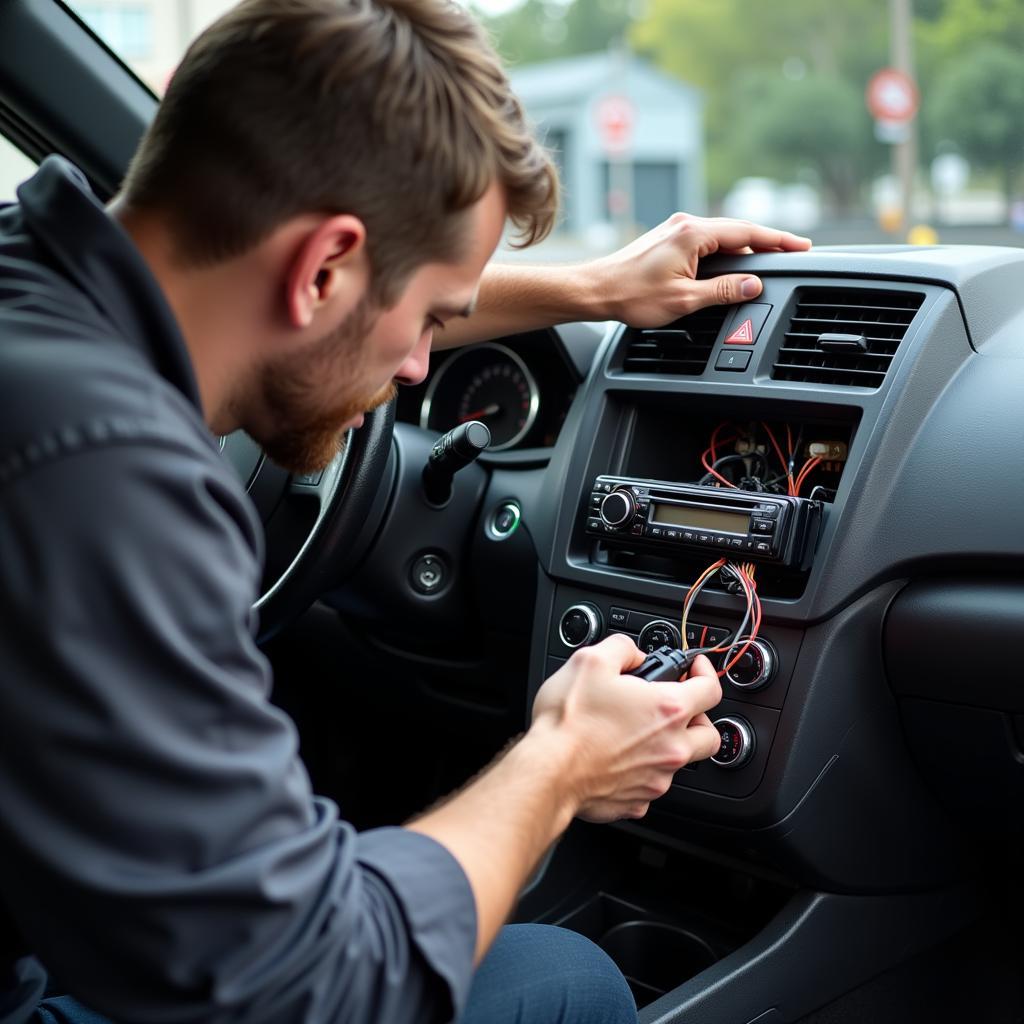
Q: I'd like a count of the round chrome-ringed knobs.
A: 5